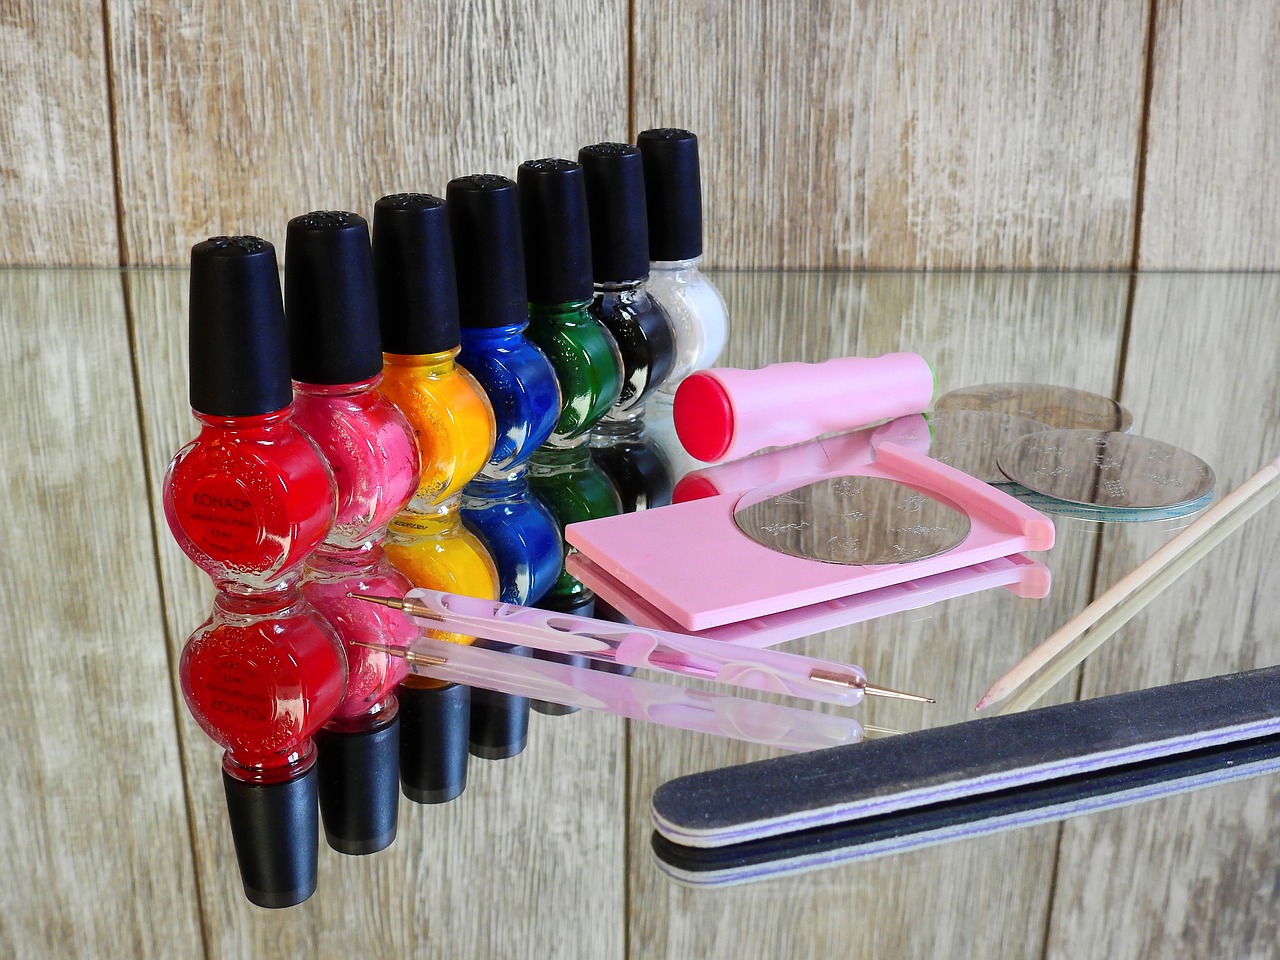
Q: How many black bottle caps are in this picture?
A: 7